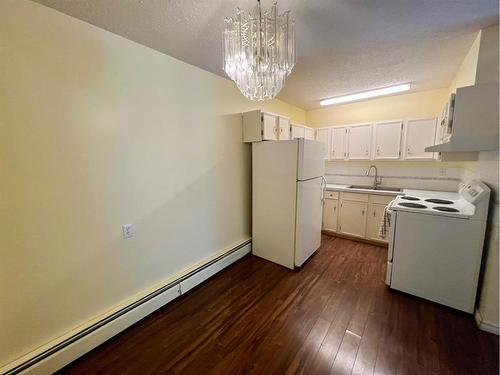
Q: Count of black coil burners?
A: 4